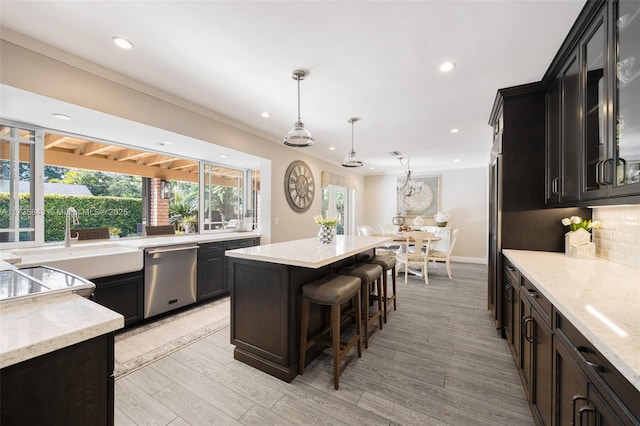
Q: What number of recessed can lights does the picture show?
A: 10